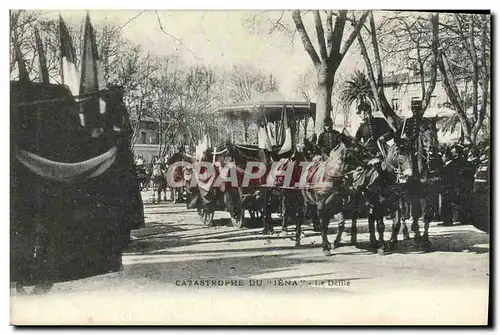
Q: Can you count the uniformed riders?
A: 3